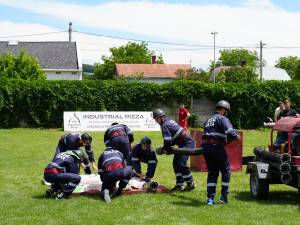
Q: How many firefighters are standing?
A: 2